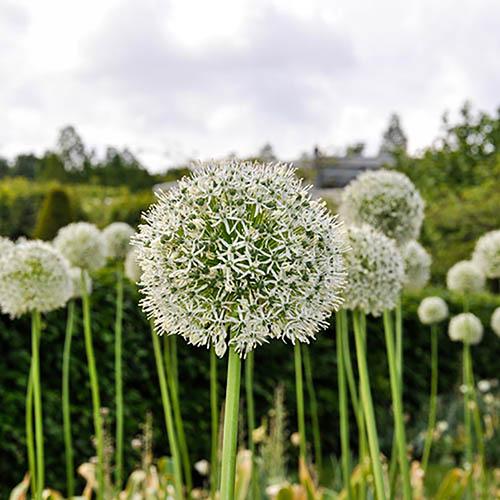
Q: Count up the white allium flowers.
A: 15